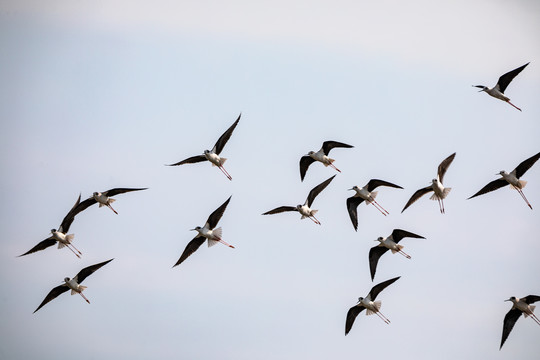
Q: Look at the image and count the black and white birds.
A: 14